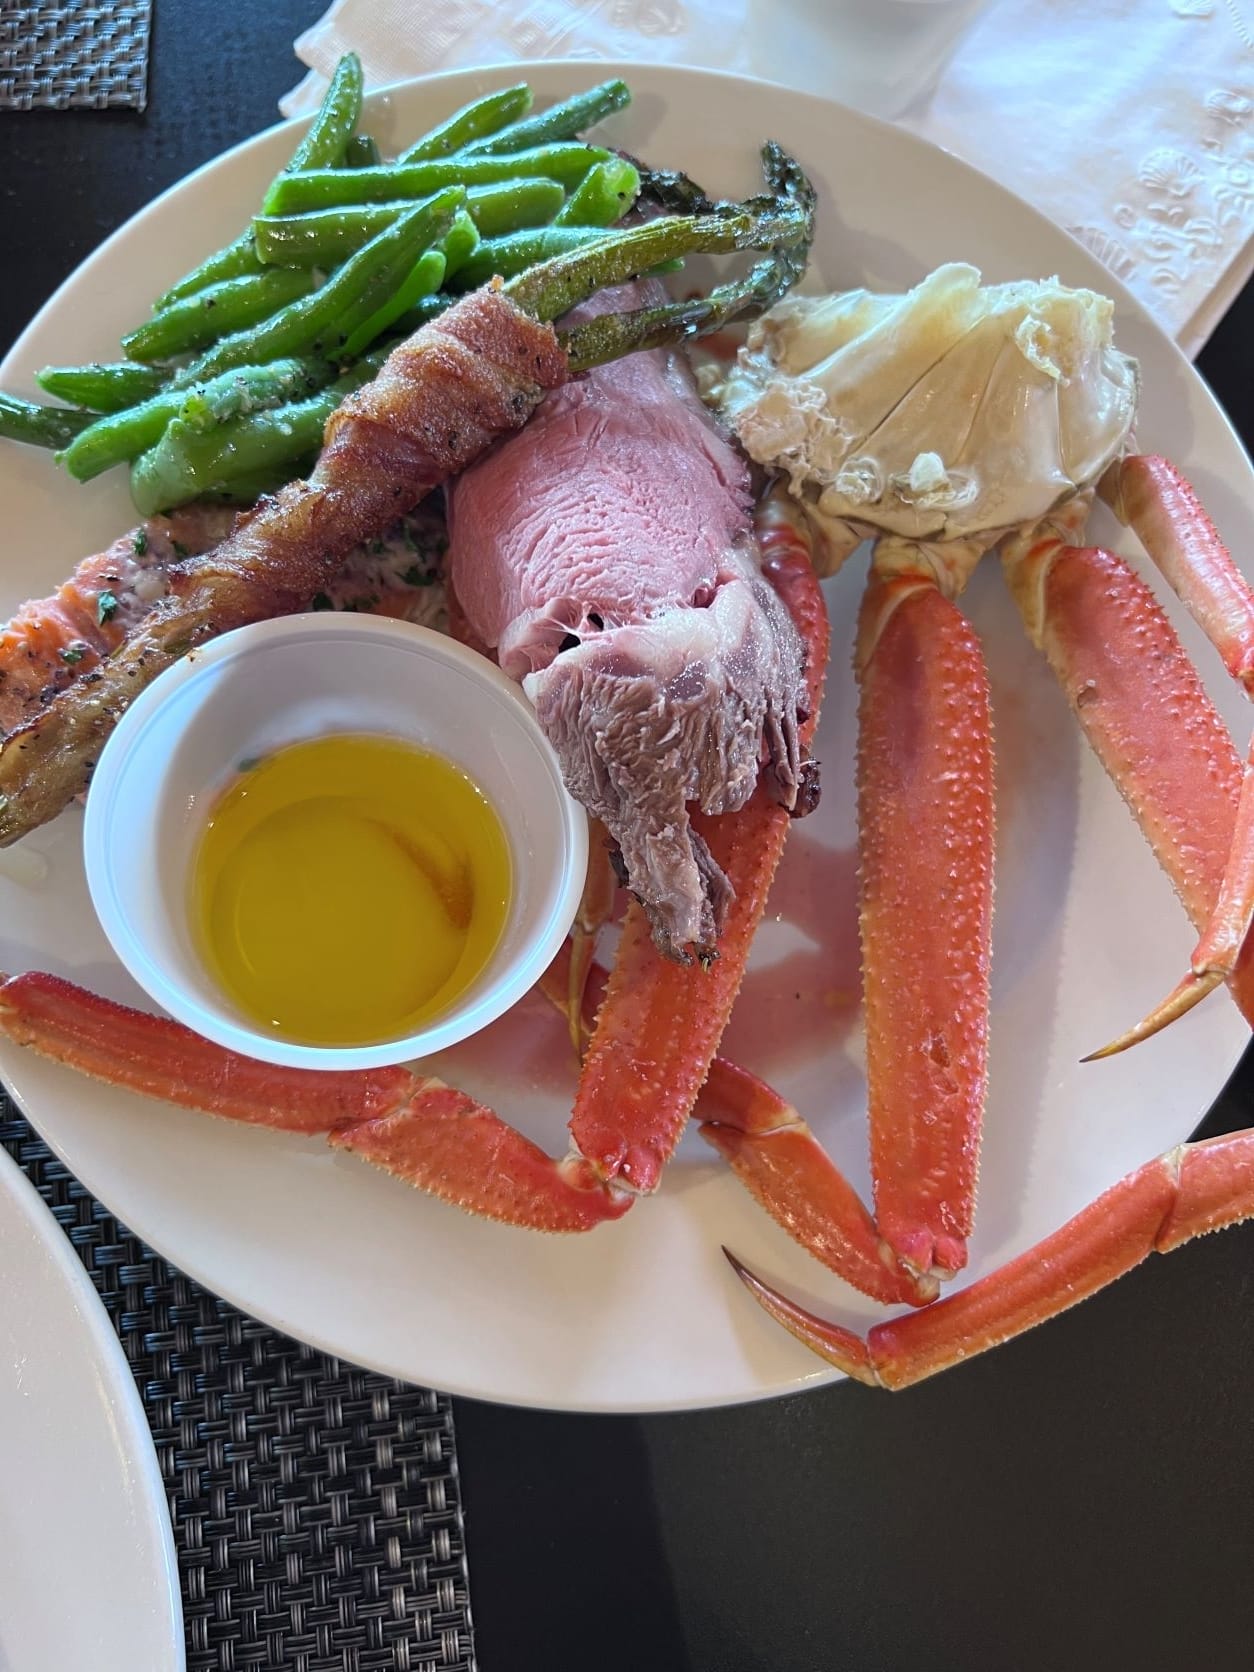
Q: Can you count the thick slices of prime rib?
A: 1